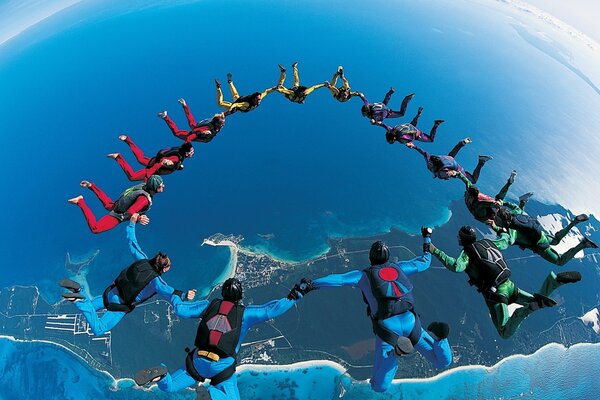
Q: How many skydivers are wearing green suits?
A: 3